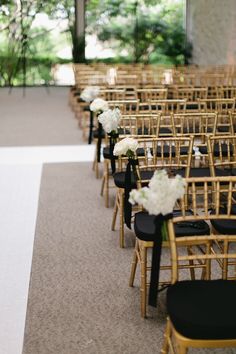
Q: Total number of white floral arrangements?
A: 5